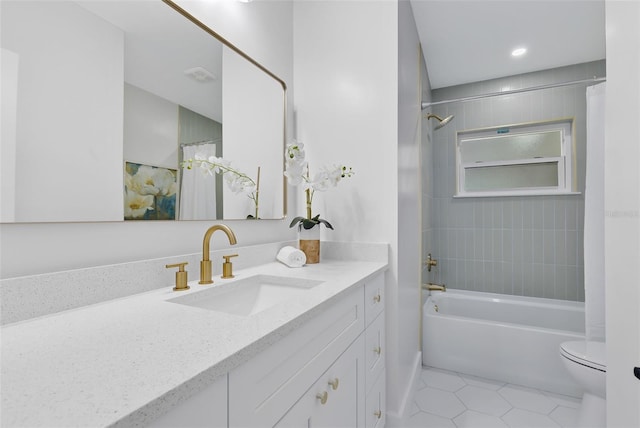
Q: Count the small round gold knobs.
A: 5